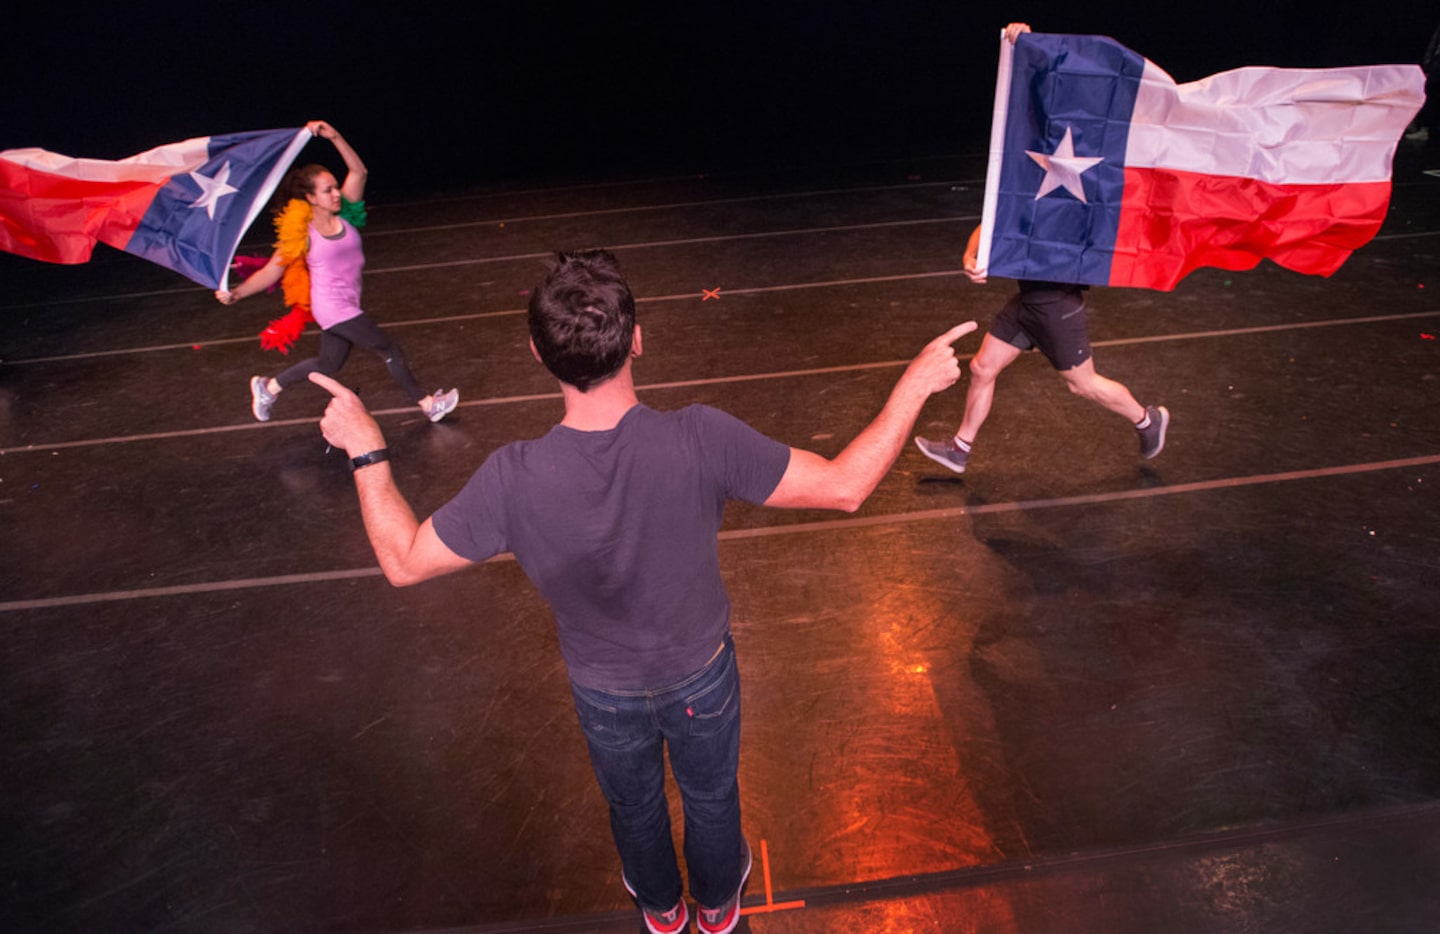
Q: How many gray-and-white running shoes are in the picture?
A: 4